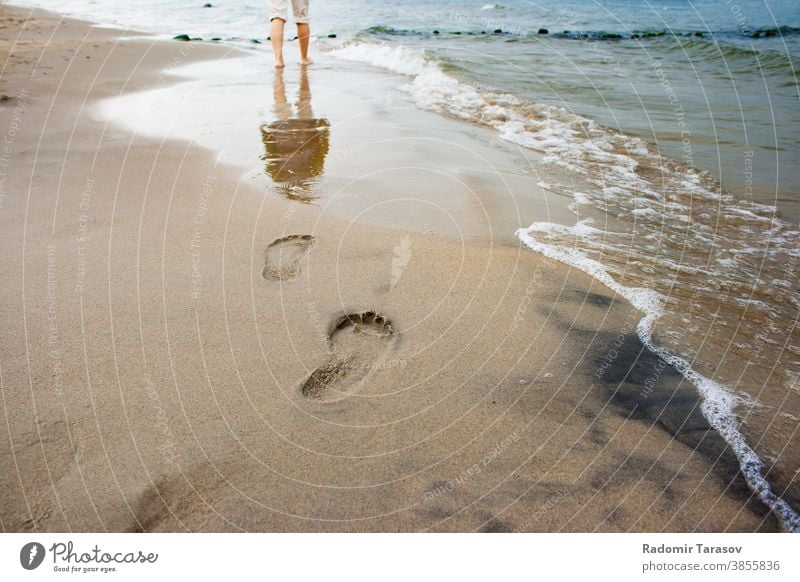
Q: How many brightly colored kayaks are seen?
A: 0